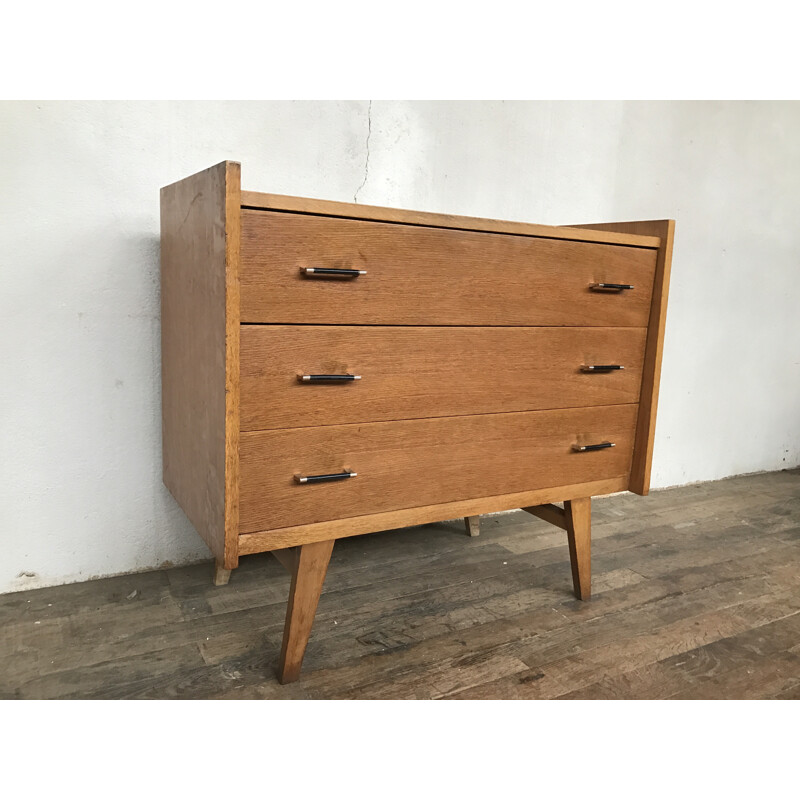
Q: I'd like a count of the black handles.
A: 6